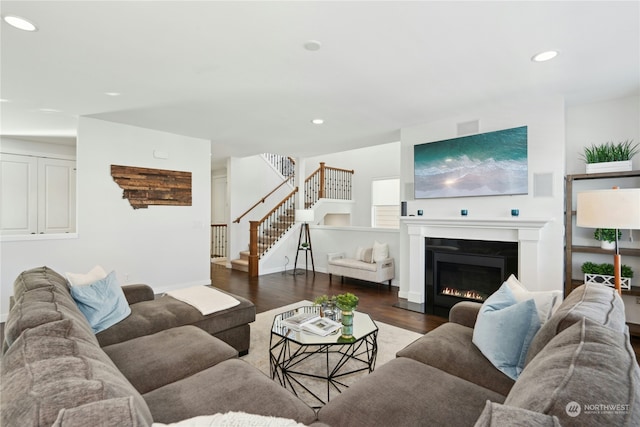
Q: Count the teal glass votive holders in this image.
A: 3